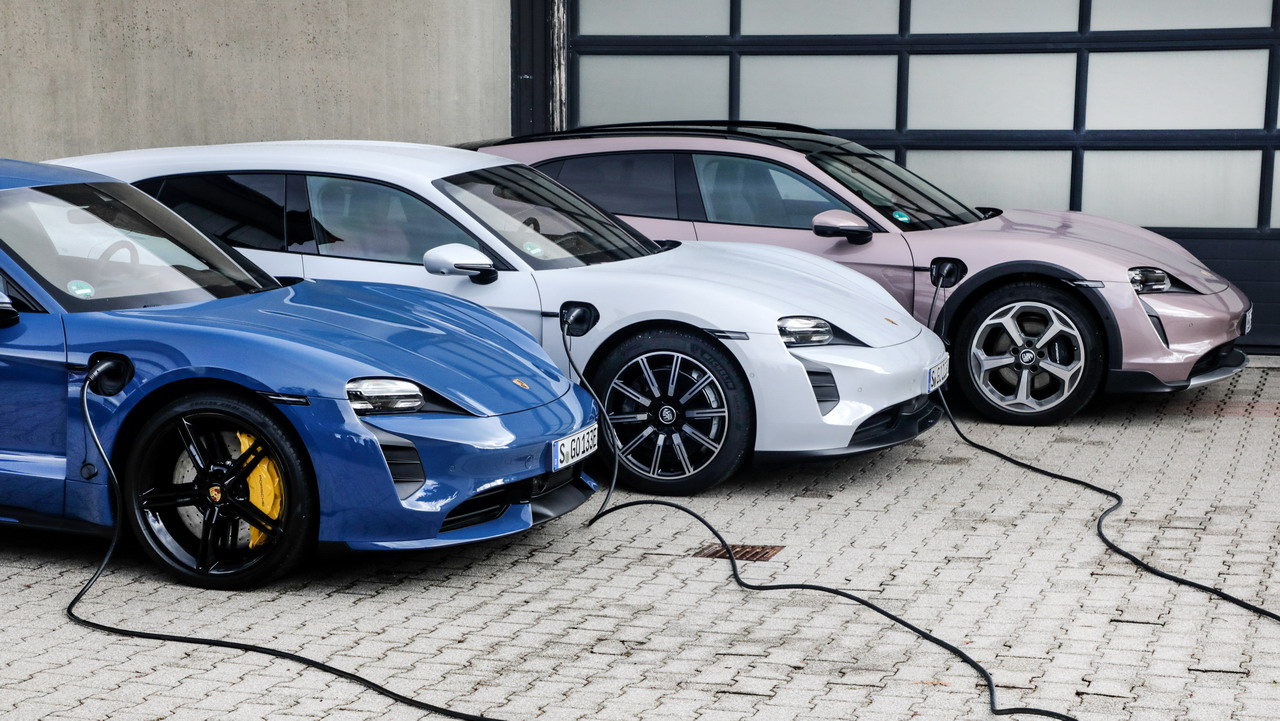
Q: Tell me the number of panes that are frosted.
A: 11